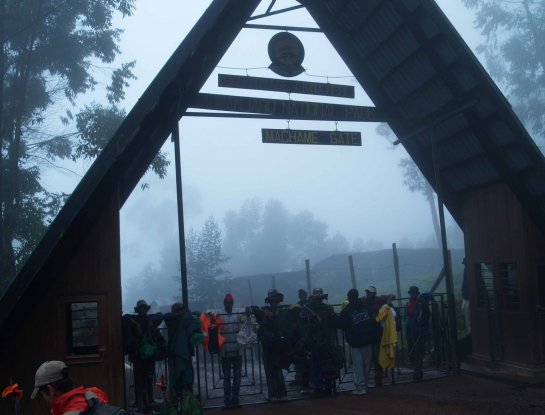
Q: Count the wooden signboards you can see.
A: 3